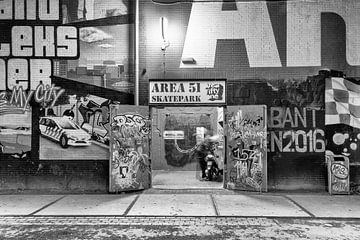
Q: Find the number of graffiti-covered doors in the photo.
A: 2